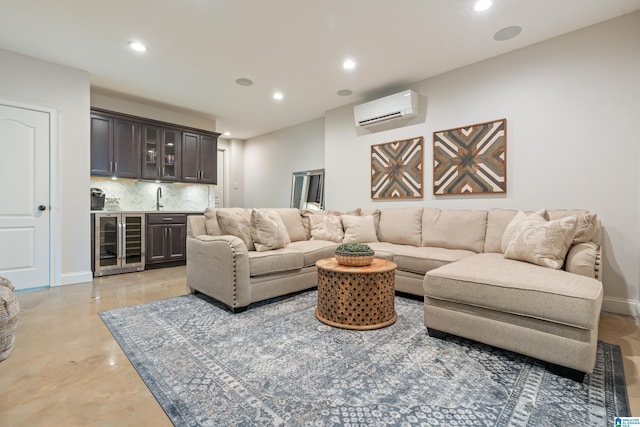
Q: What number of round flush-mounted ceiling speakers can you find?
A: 3